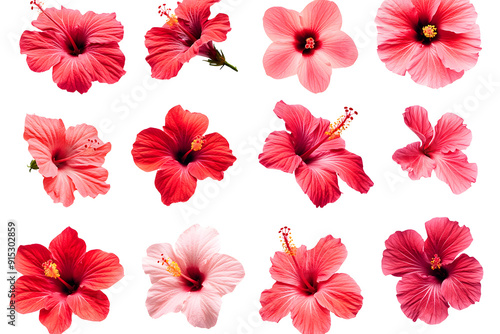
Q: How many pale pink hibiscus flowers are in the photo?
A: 1